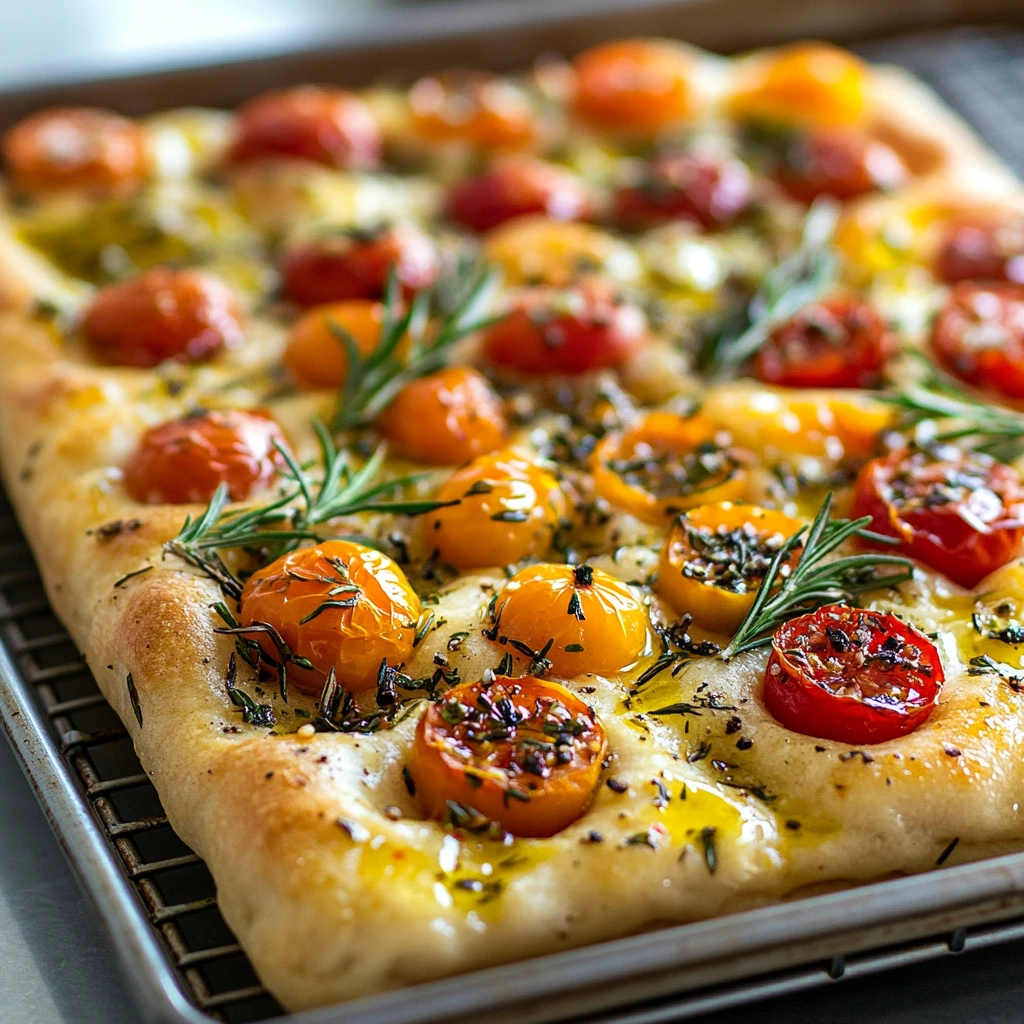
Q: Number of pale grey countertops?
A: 1